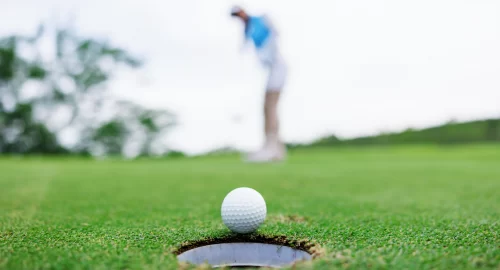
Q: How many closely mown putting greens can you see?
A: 1